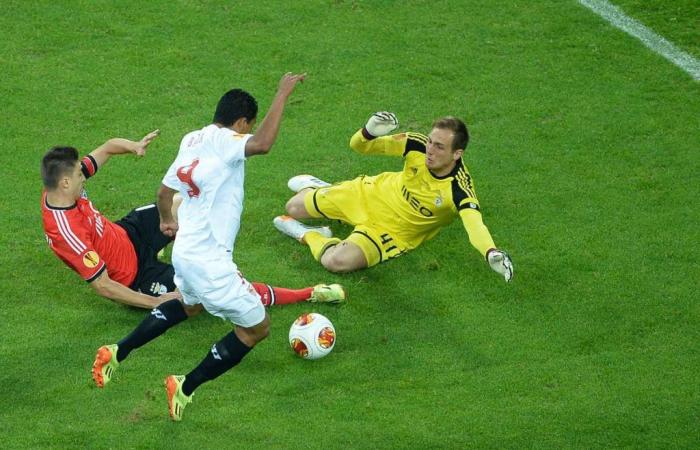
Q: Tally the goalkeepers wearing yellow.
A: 1